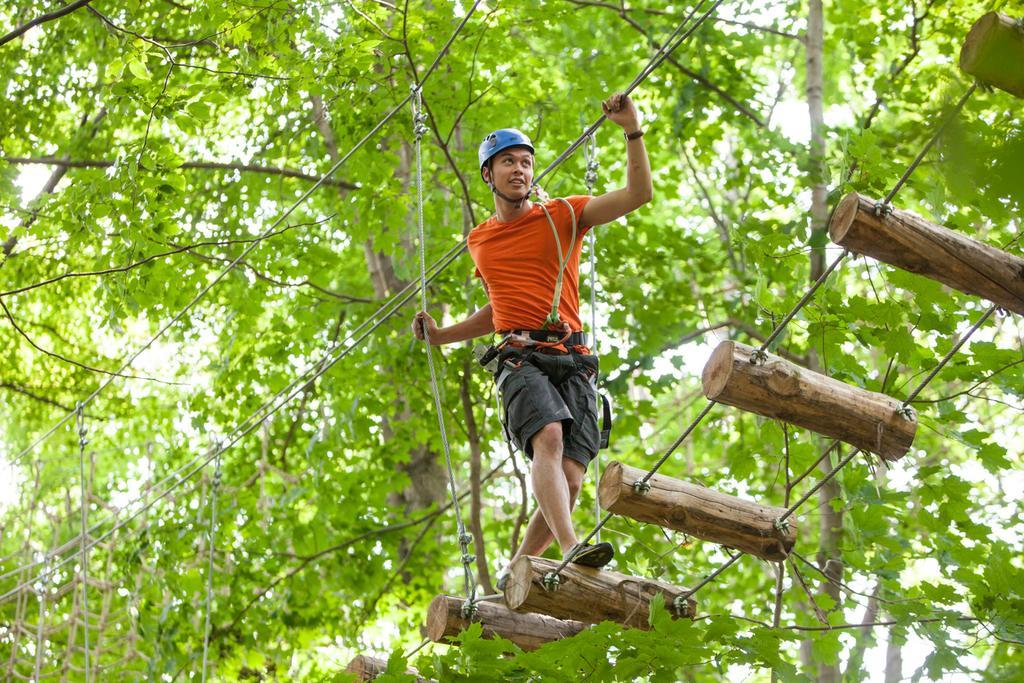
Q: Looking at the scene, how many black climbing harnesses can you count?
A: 1